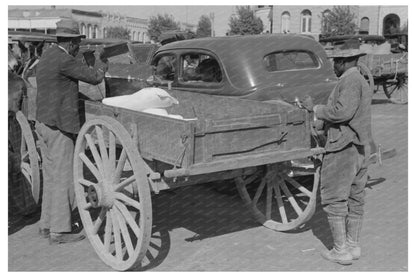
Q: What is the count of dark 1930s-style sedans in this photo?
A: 1